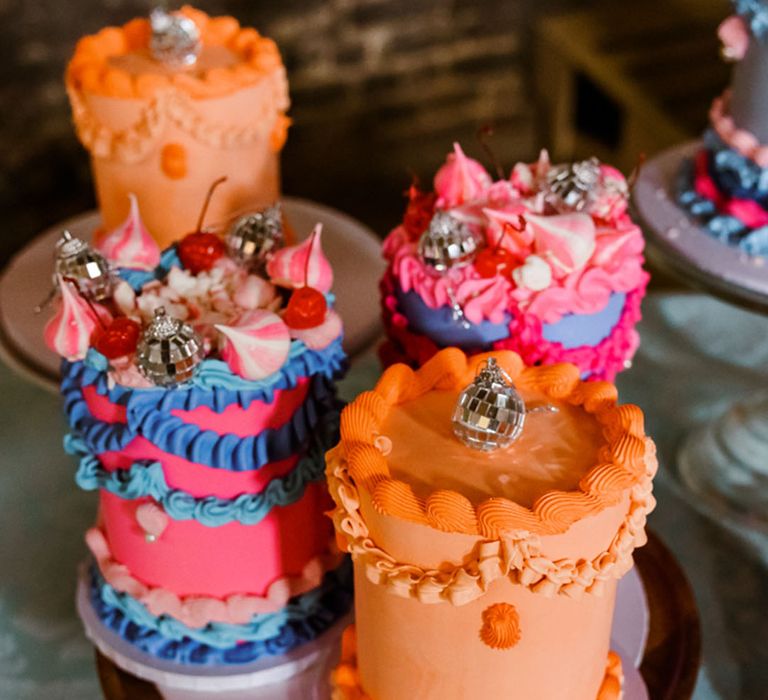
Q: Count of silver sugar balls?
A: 7